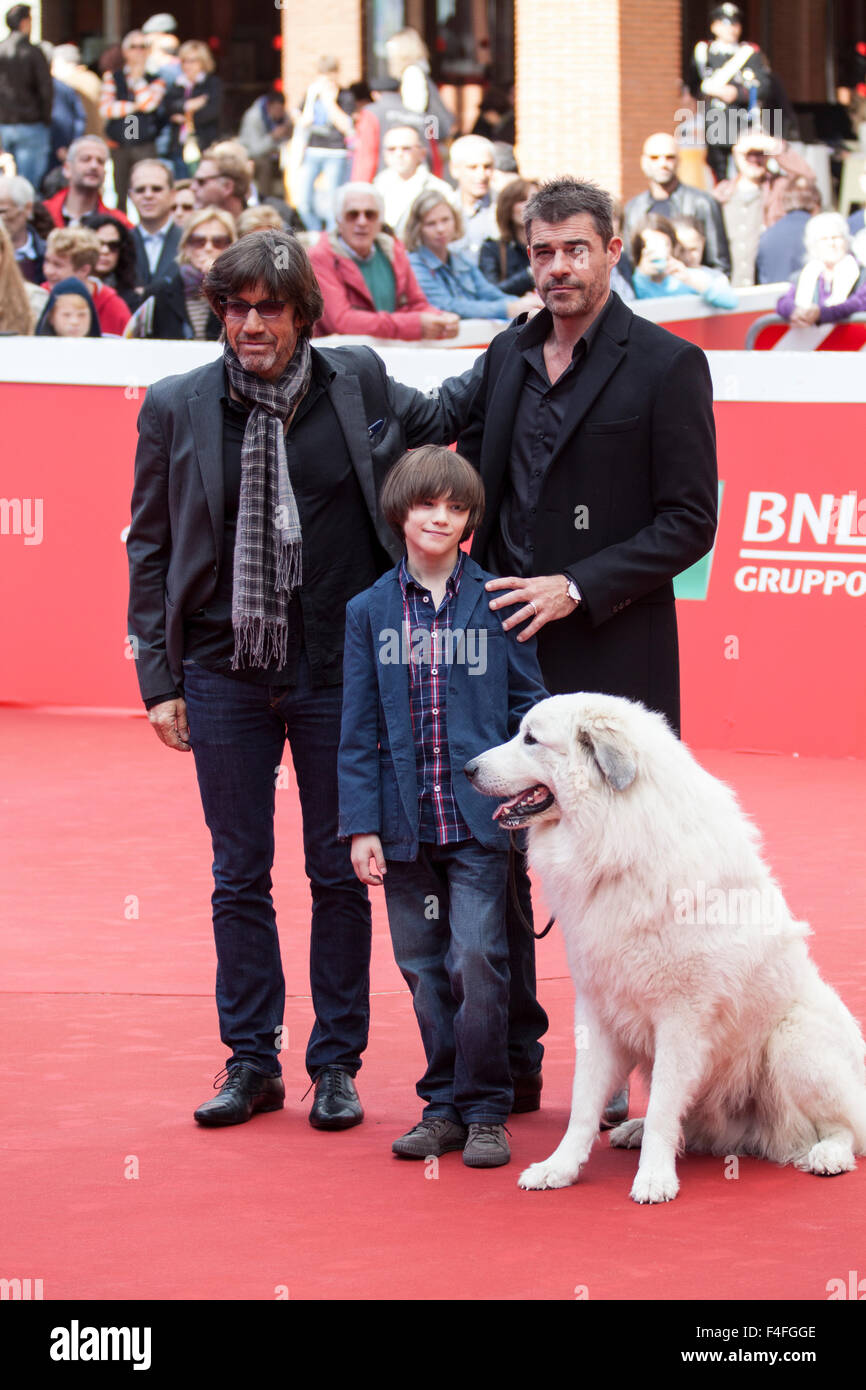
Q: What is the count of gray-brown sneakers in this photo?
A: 2